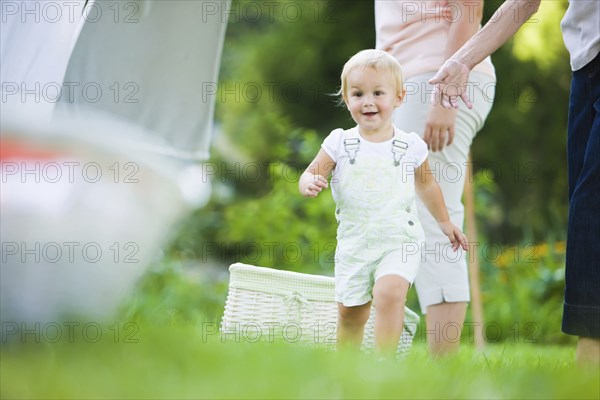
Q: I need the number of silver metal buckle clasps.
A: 2